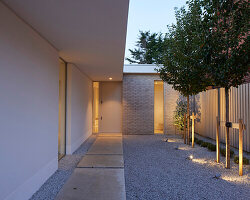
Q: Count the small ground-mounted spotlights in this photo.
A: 4